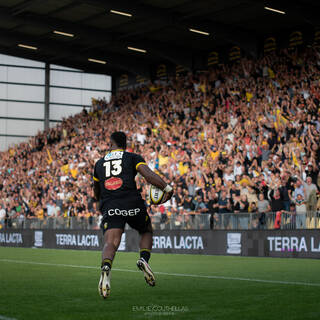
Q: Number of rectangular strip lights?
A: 7